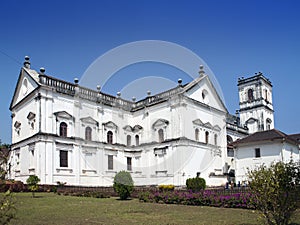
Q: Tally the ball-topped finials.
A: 9